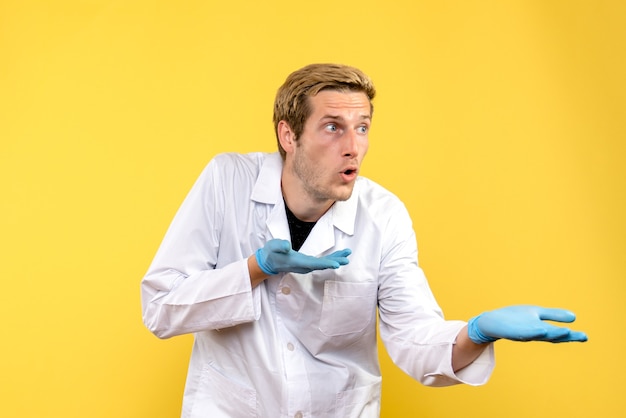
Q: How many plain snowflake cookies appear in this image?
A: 0